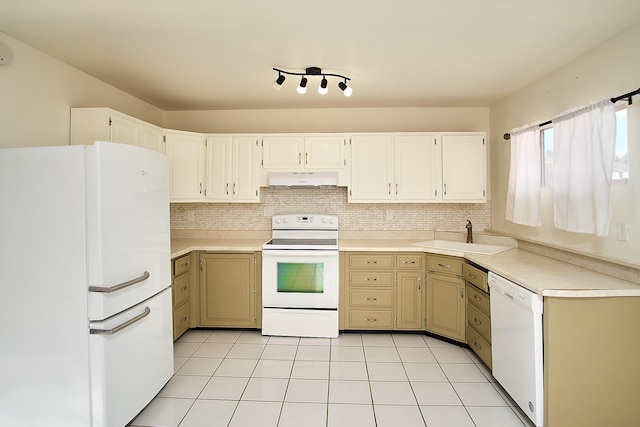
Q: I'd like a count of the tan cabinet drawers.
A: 13